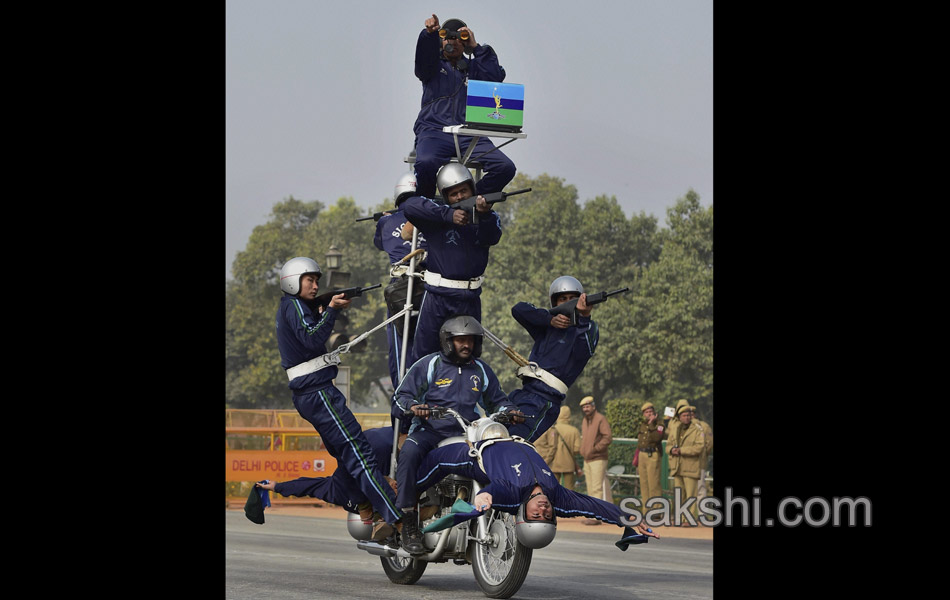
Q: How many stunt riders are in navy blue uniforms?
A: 8